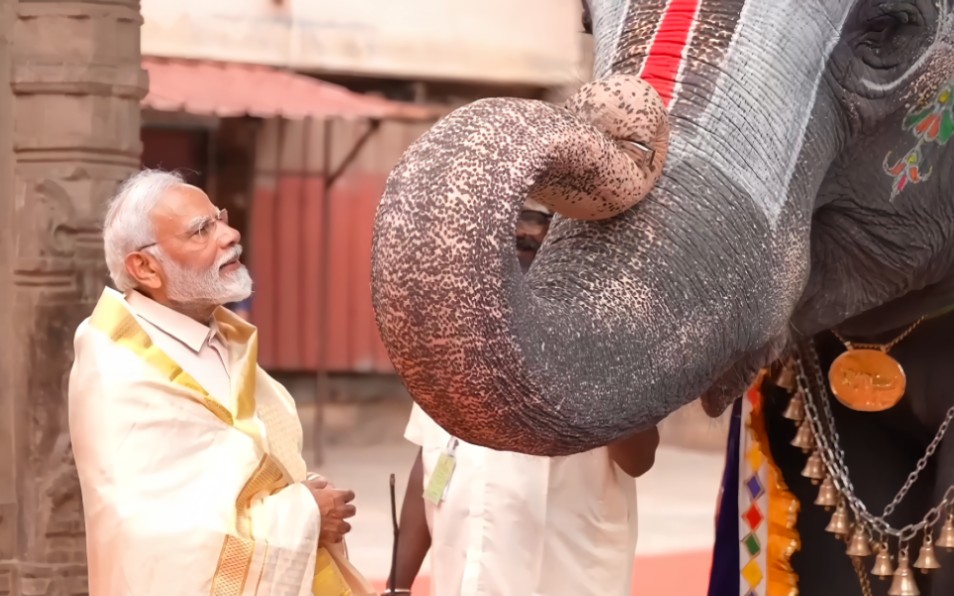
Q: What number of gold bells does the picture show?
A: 11